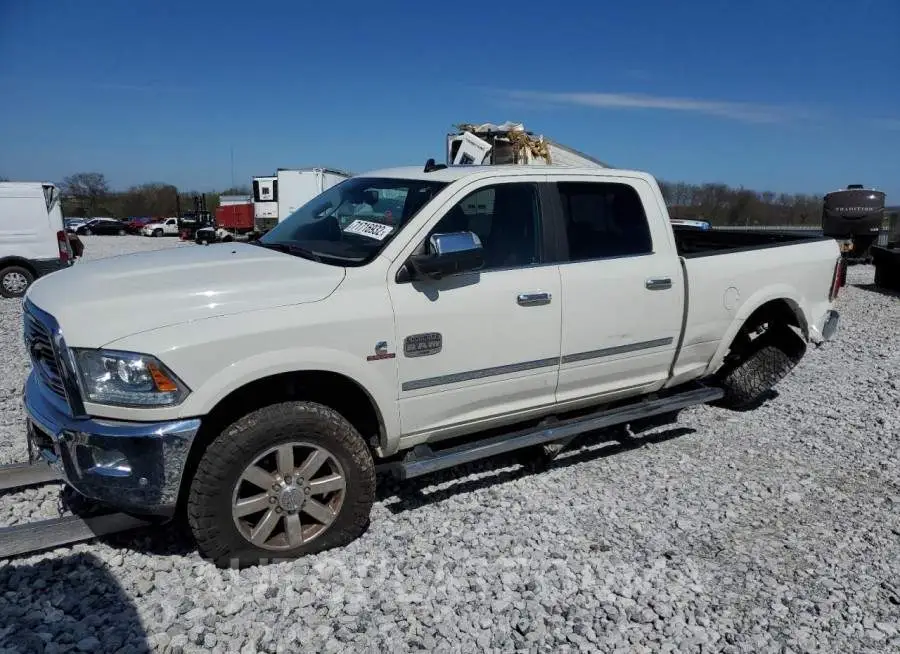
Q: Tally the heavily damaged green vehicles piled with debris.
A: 0